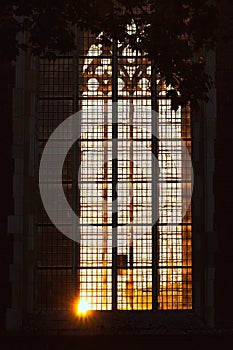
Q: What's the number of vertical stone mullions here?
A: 3